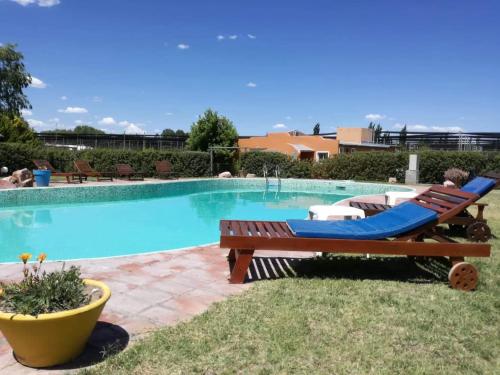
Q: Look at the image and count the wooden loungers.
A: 6